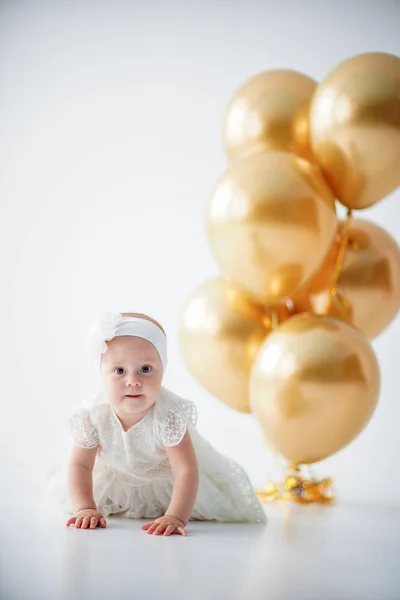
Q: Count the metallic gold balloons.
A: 6